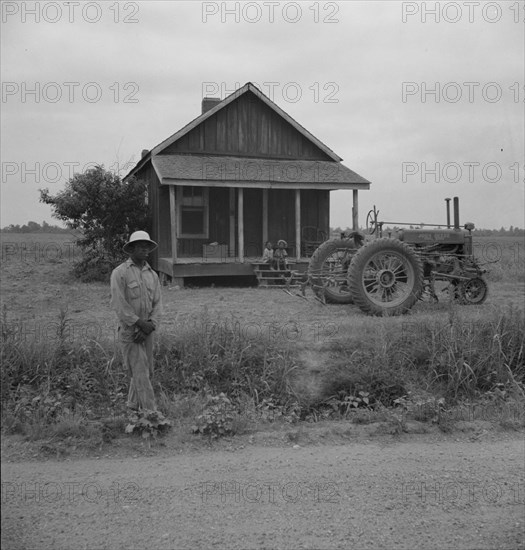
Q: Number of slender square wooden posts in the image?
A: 4